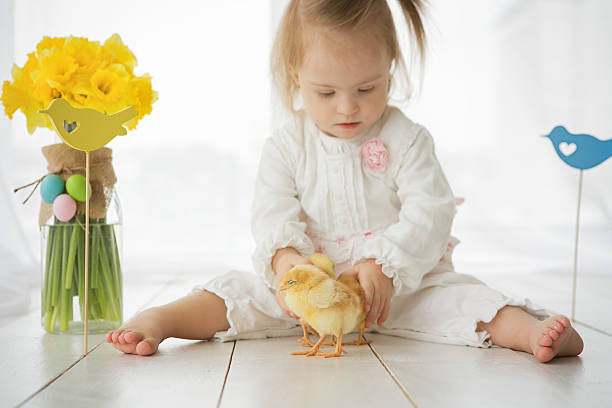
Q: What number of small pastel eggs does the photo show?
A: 3